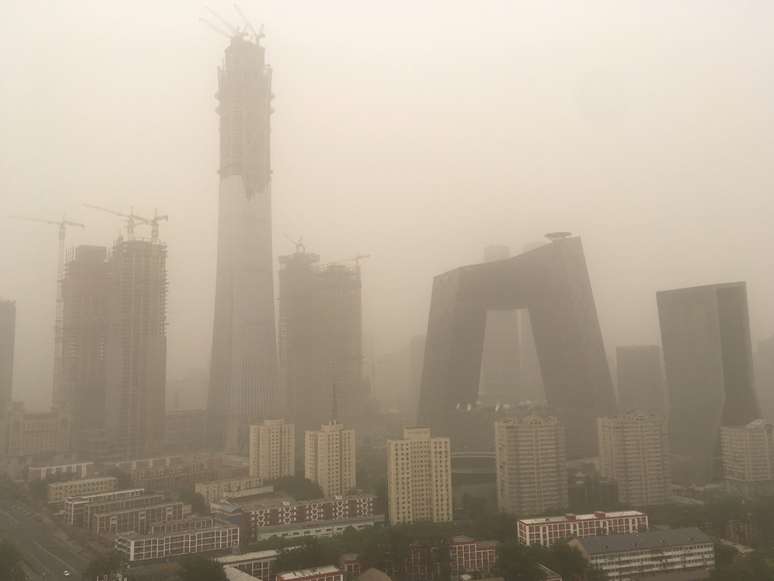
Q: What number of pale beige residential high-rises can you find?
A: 6